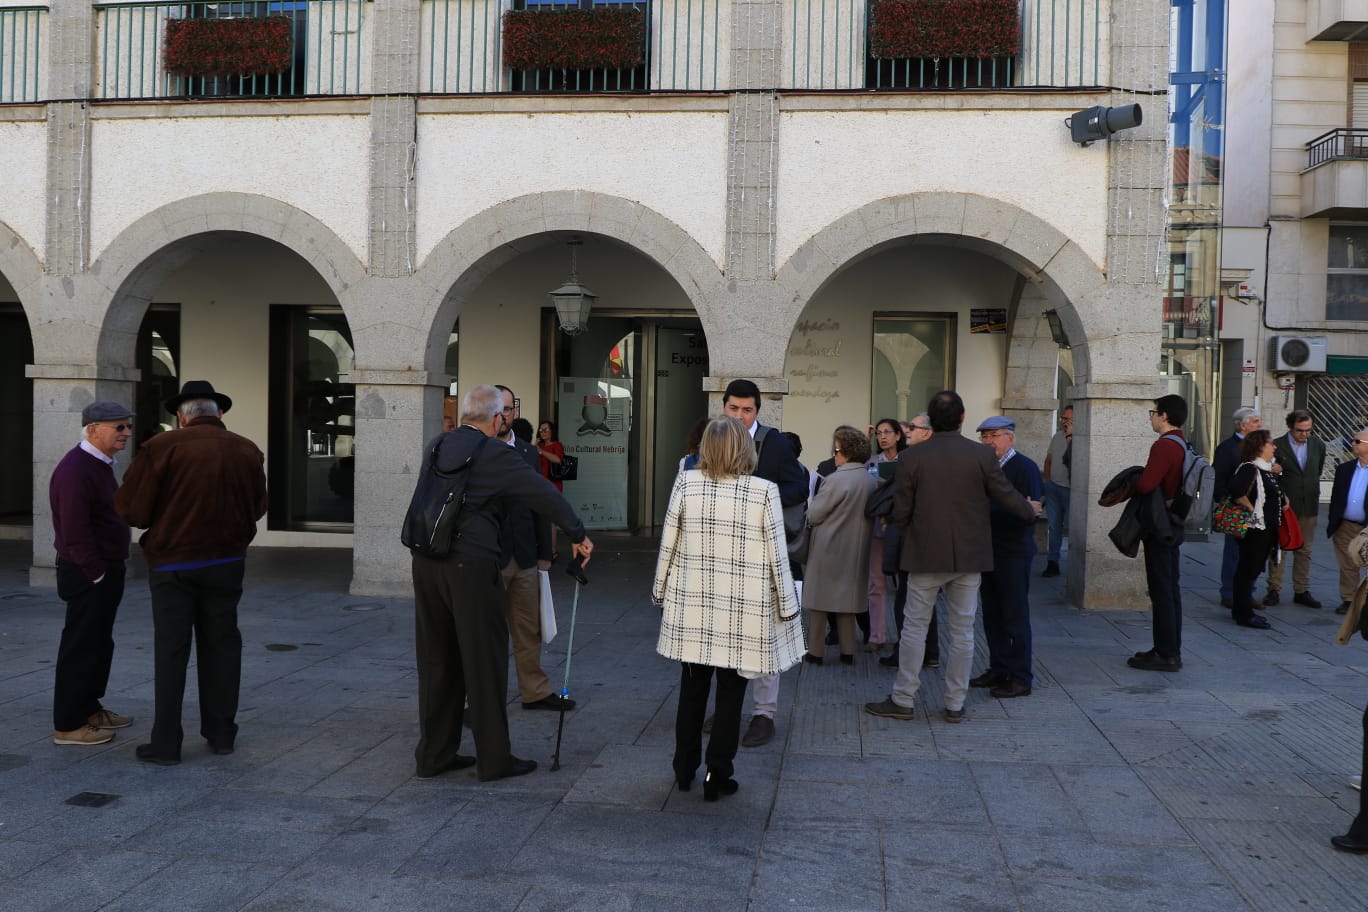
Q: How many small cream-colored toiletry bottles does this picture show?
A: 0